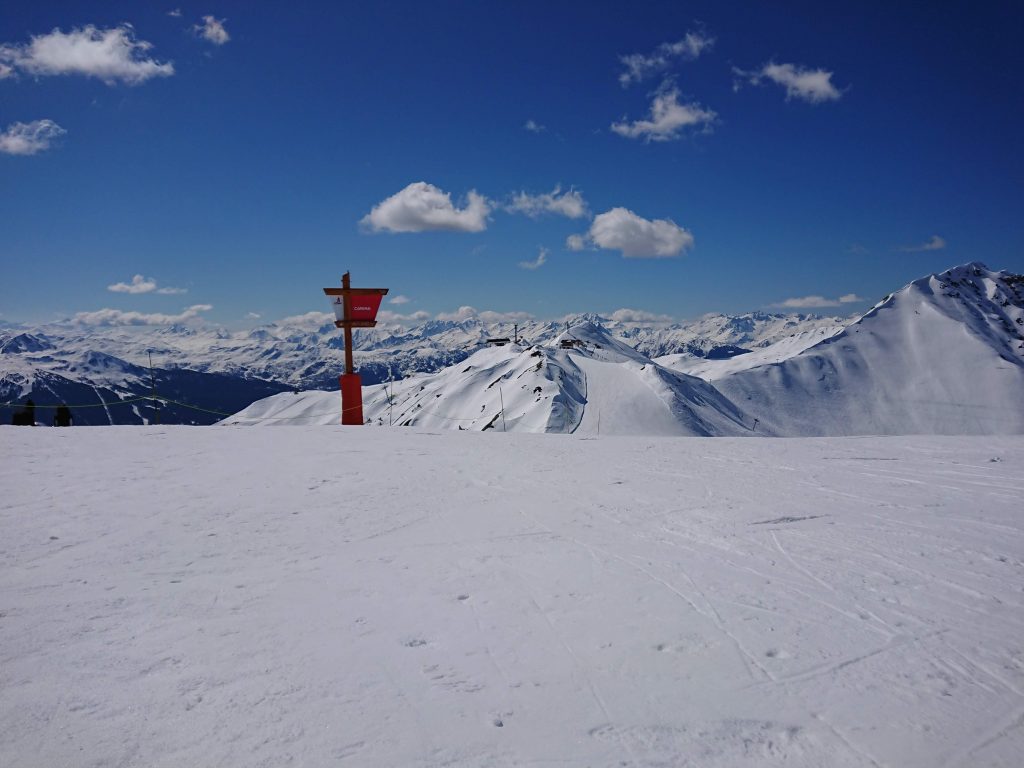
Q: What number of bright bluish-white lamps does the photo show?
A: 0